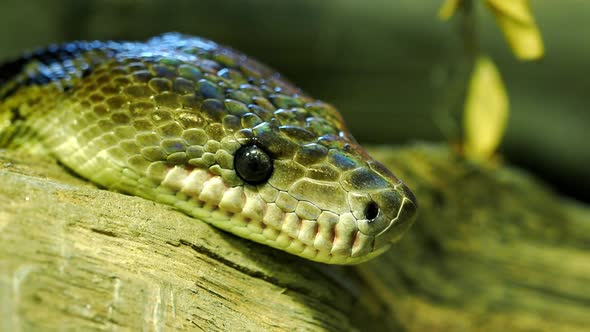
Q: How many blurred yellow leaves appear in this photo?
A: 3